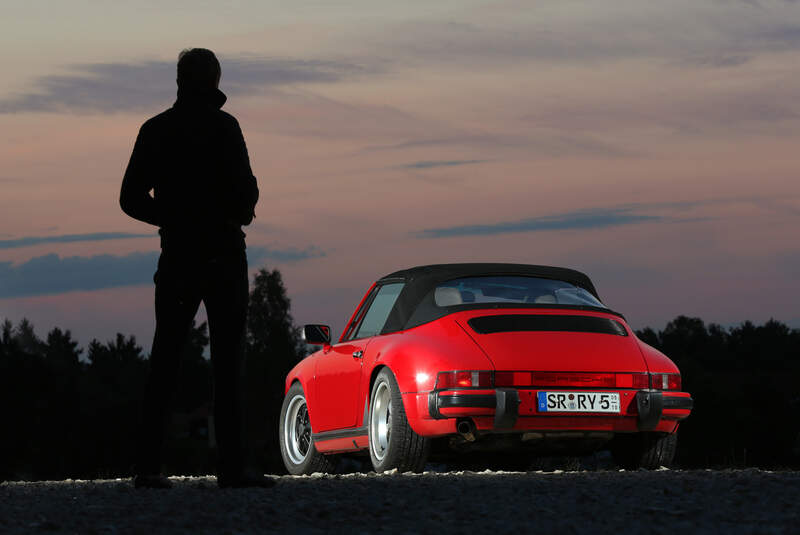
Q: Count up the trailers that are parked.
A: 0